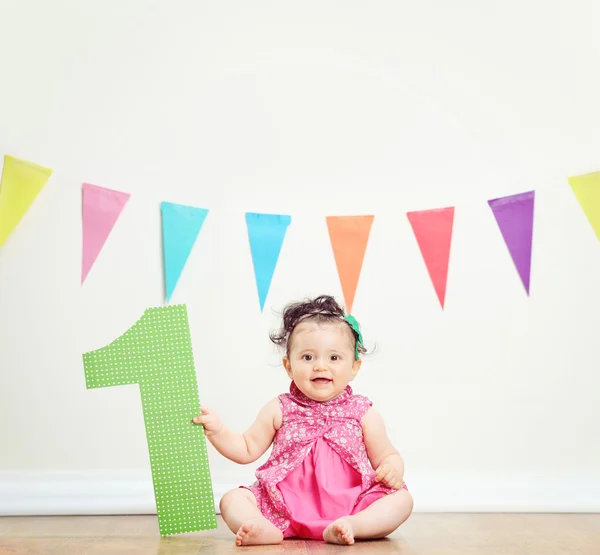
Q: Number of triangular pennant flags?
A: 8